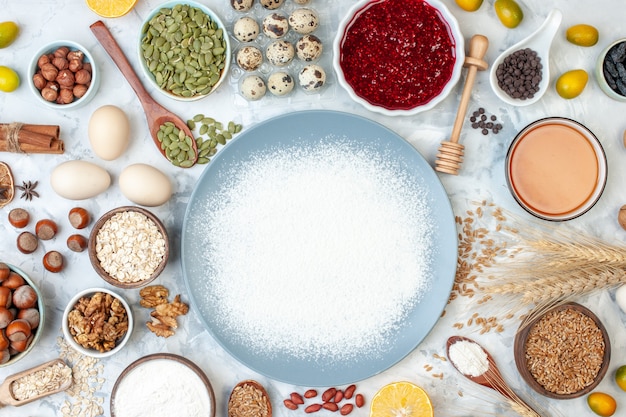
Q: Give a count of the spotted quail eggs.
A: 12